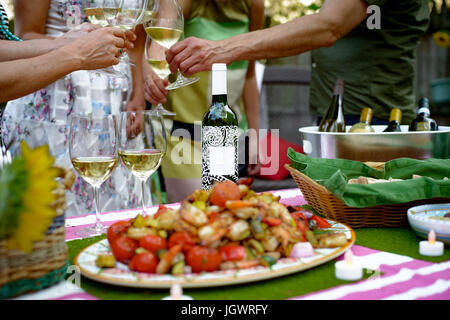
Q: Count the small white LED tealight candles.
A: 3